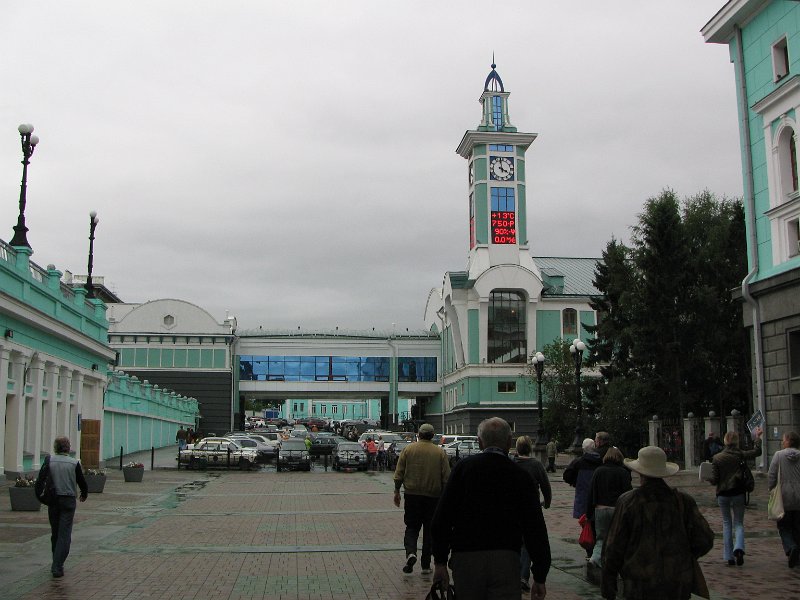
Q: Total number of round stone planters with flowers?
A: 3